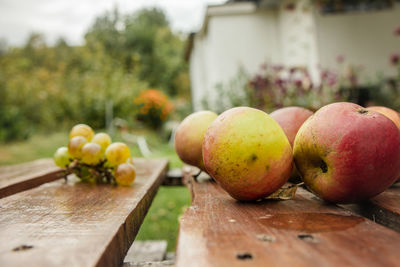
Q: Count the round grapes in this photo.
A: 7